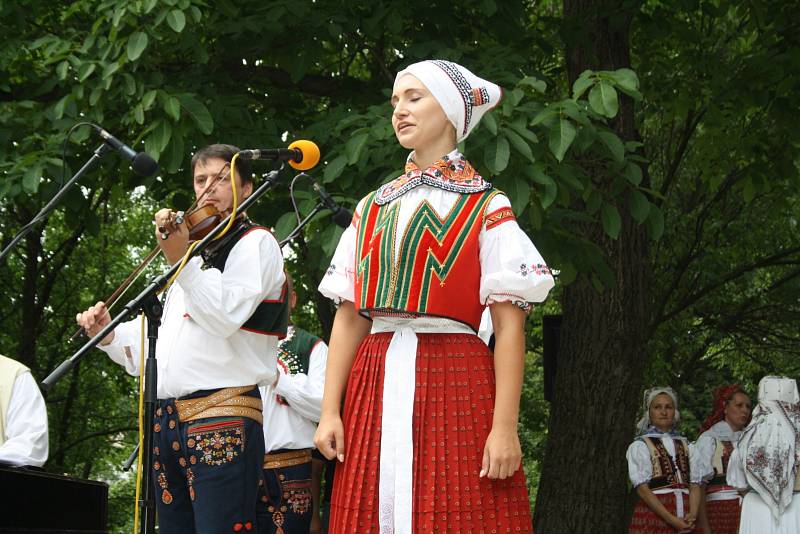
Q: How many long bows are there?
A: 1